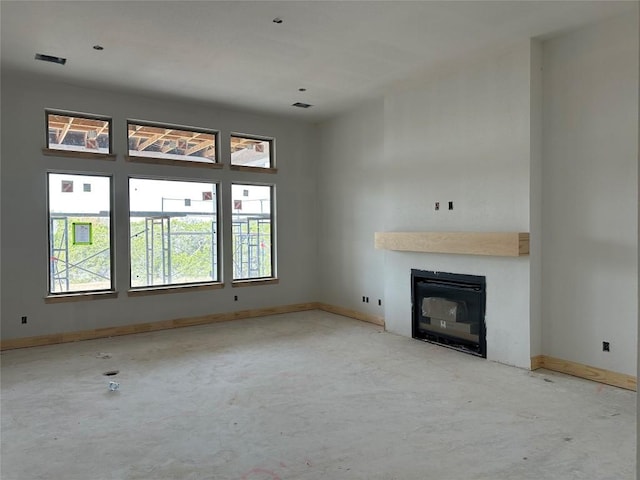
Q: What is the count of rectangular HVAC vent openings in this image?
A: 2